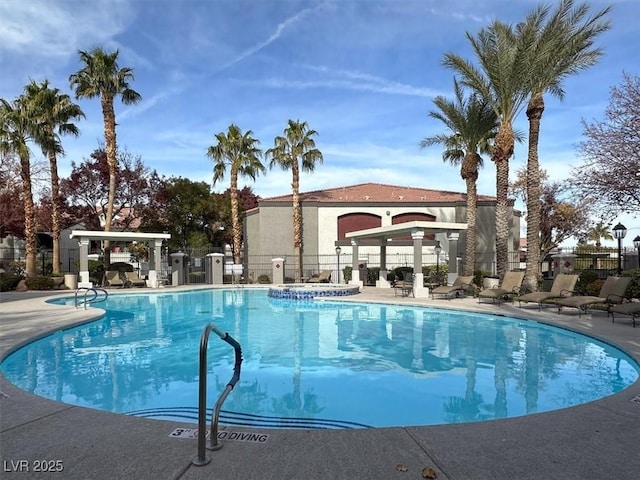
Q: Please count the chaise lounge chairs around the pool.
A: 8